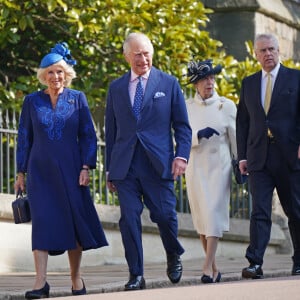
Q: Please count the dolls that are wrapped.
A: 0